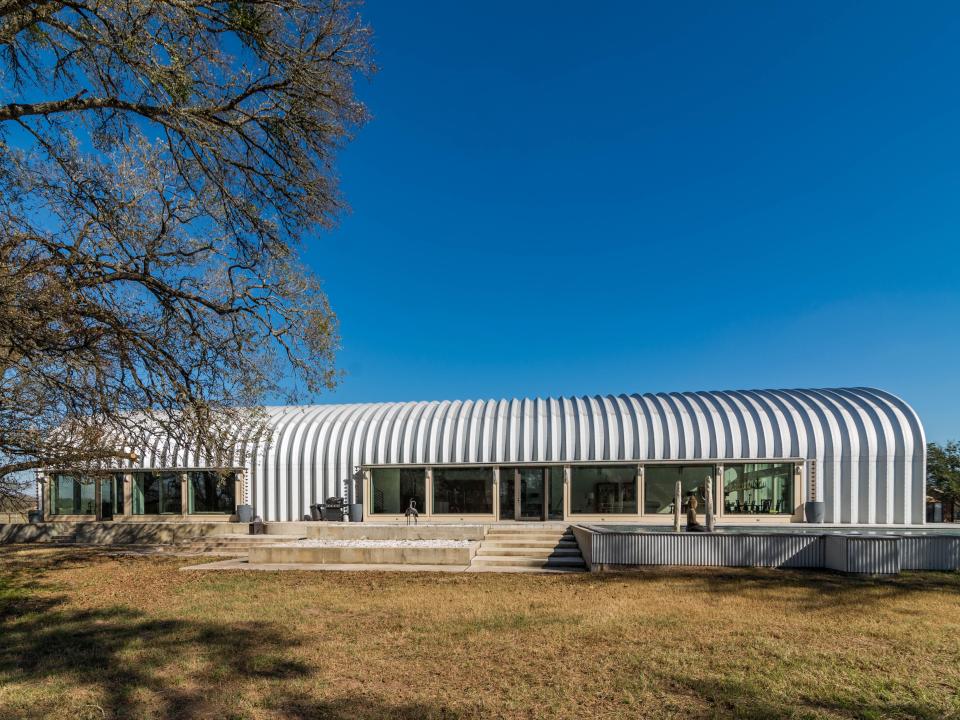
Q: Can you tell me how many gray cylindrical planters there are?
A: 4